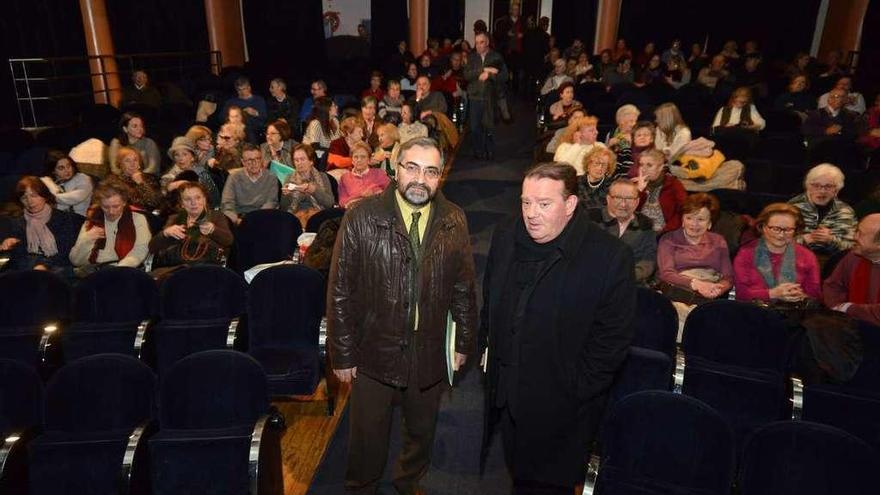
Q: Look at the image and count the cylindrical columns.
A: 5